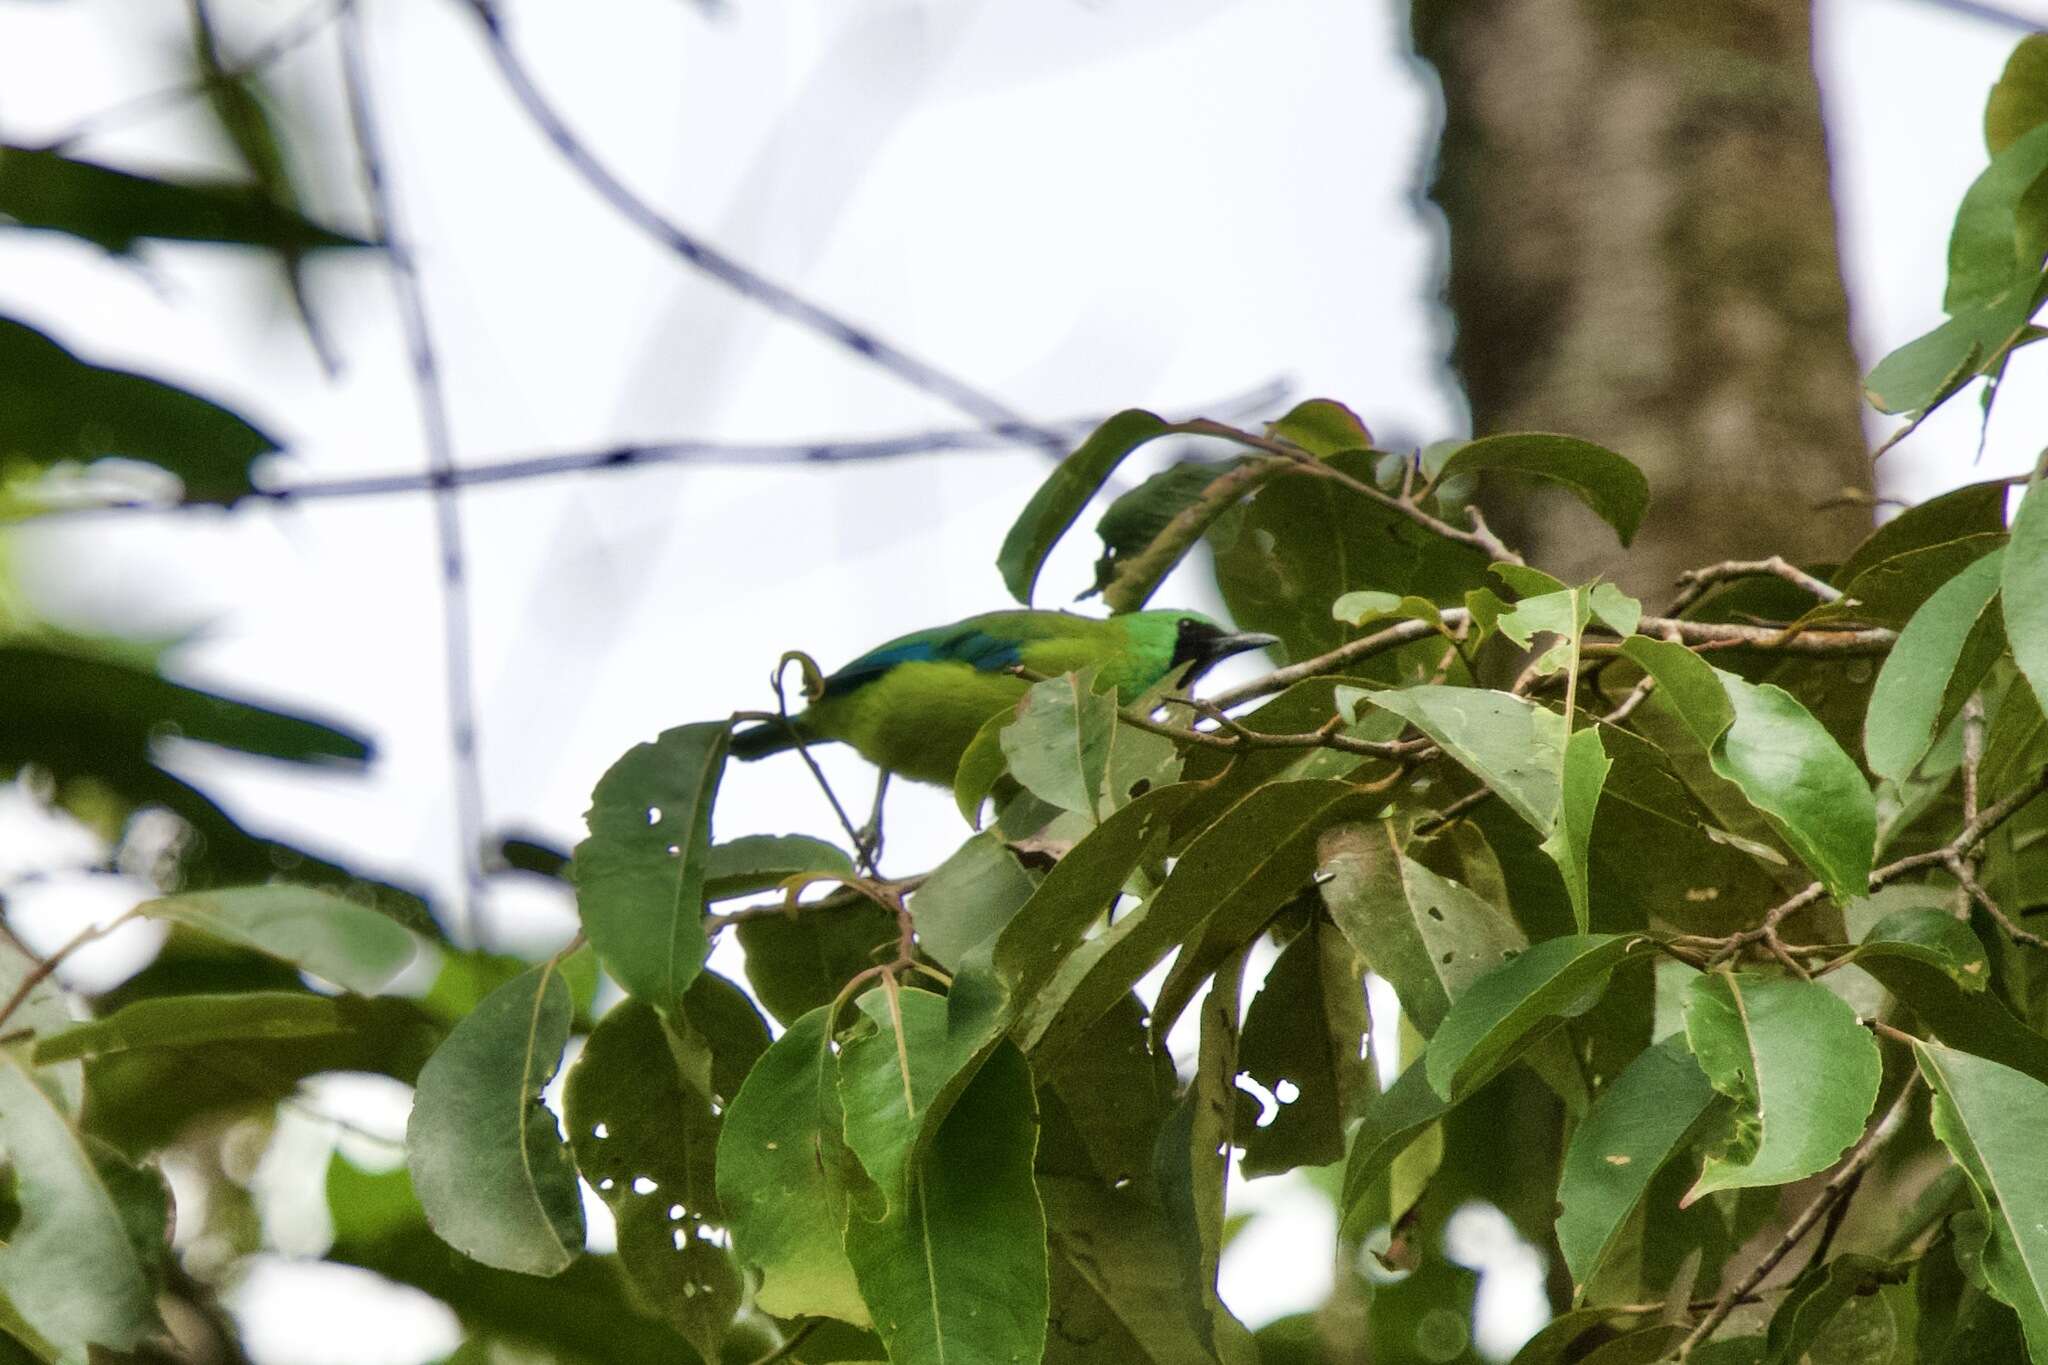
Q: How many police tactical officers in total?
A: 0